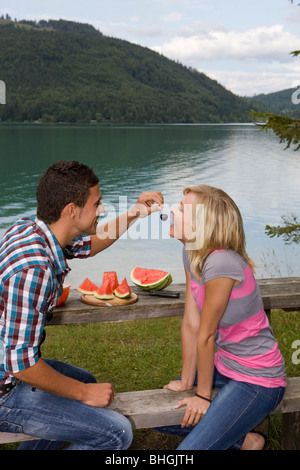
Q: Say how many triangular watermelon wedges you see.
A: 3